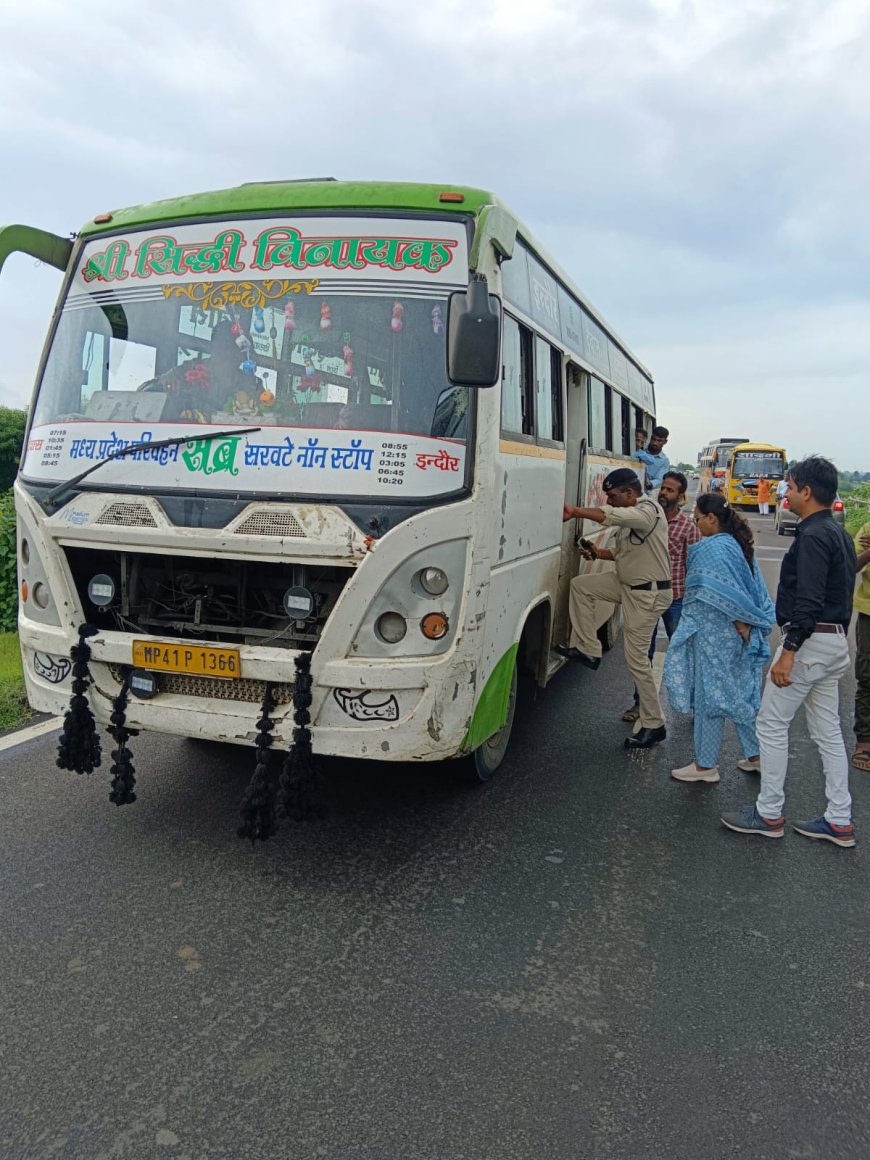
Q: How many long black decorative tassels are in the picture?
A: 4